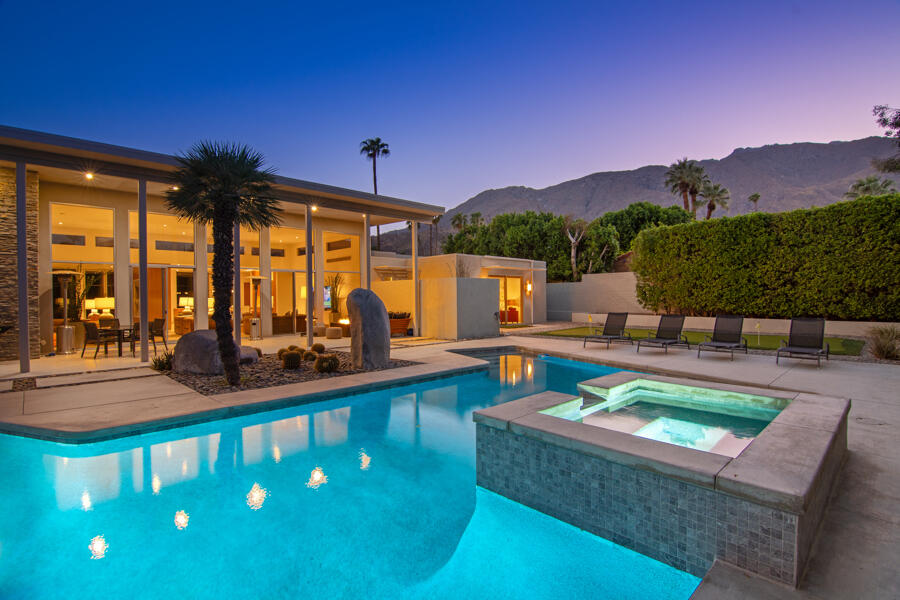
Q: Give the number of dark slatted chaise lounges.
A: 4